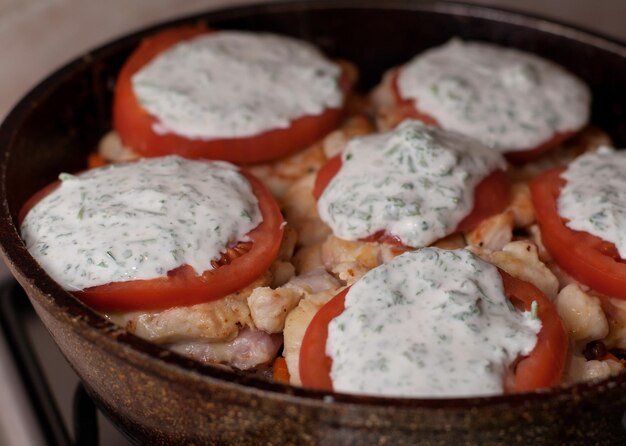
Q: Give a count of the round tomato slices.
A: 6